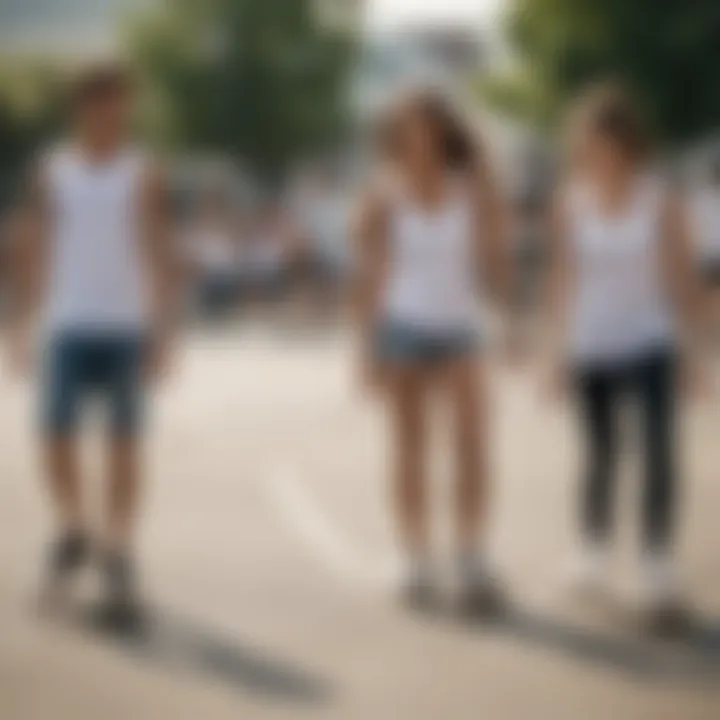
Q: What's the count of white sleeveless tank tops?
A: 3